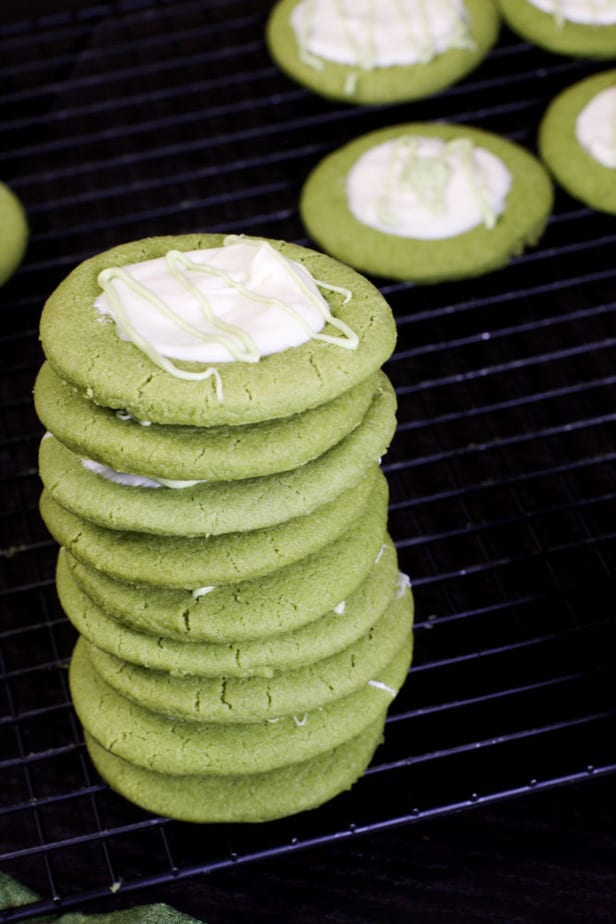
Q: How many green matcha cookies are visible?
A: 14